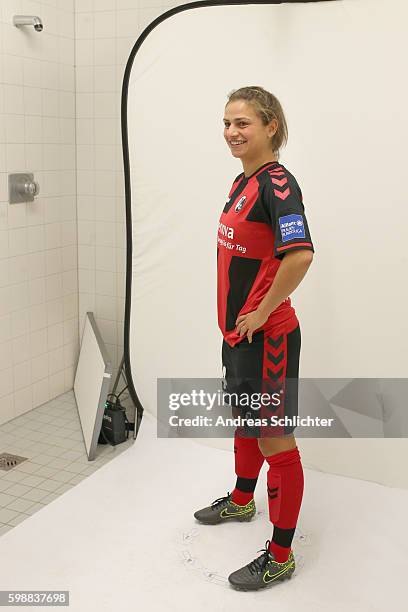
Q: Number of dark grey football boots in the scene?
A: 2